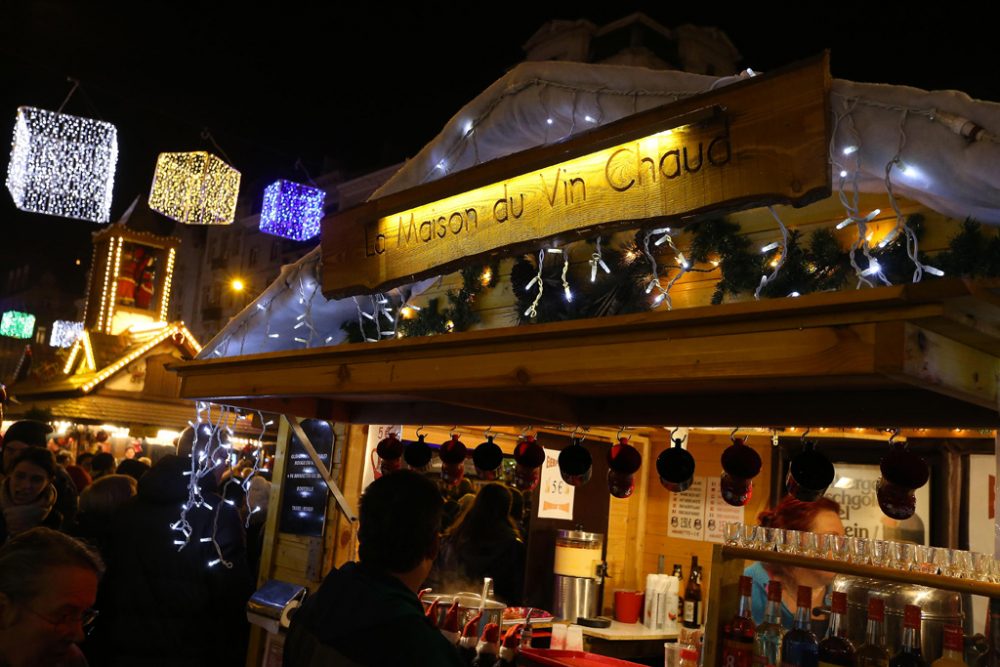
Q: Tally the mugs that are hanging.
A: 11